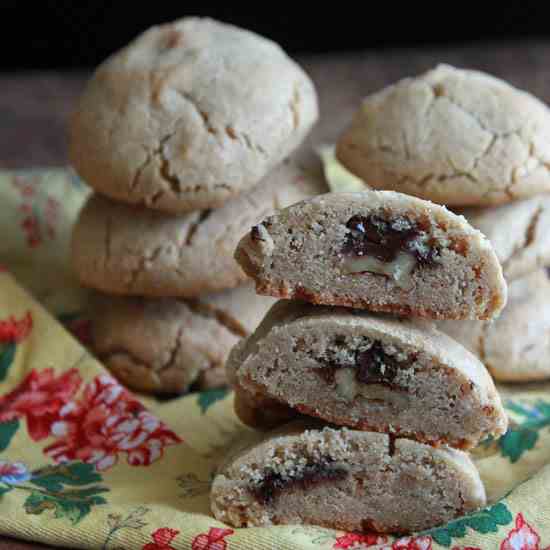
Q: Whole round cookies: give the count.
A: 6